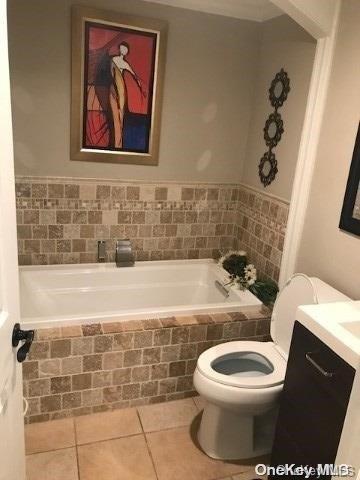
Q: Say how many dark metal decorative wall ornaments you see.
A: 3